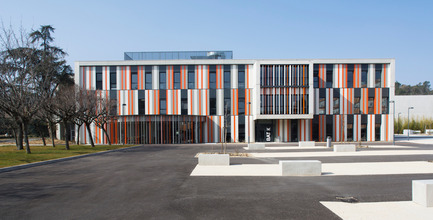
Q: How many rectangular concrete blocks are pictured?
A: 6